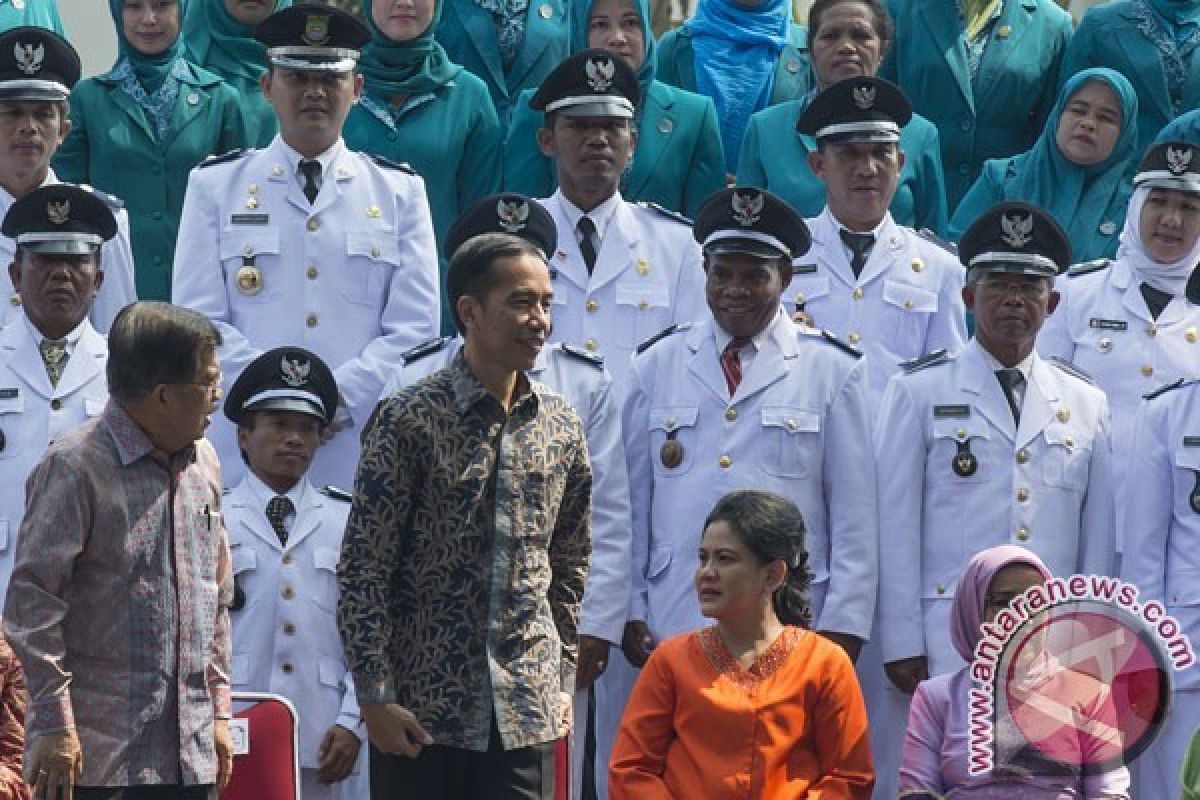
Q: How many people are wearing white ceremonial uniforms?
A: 11